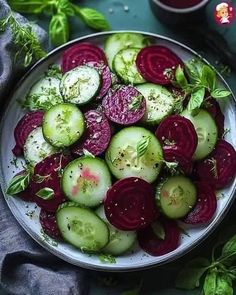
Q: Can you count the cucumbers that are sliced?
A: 13